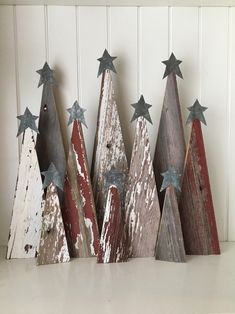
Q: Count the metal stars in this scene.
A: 10